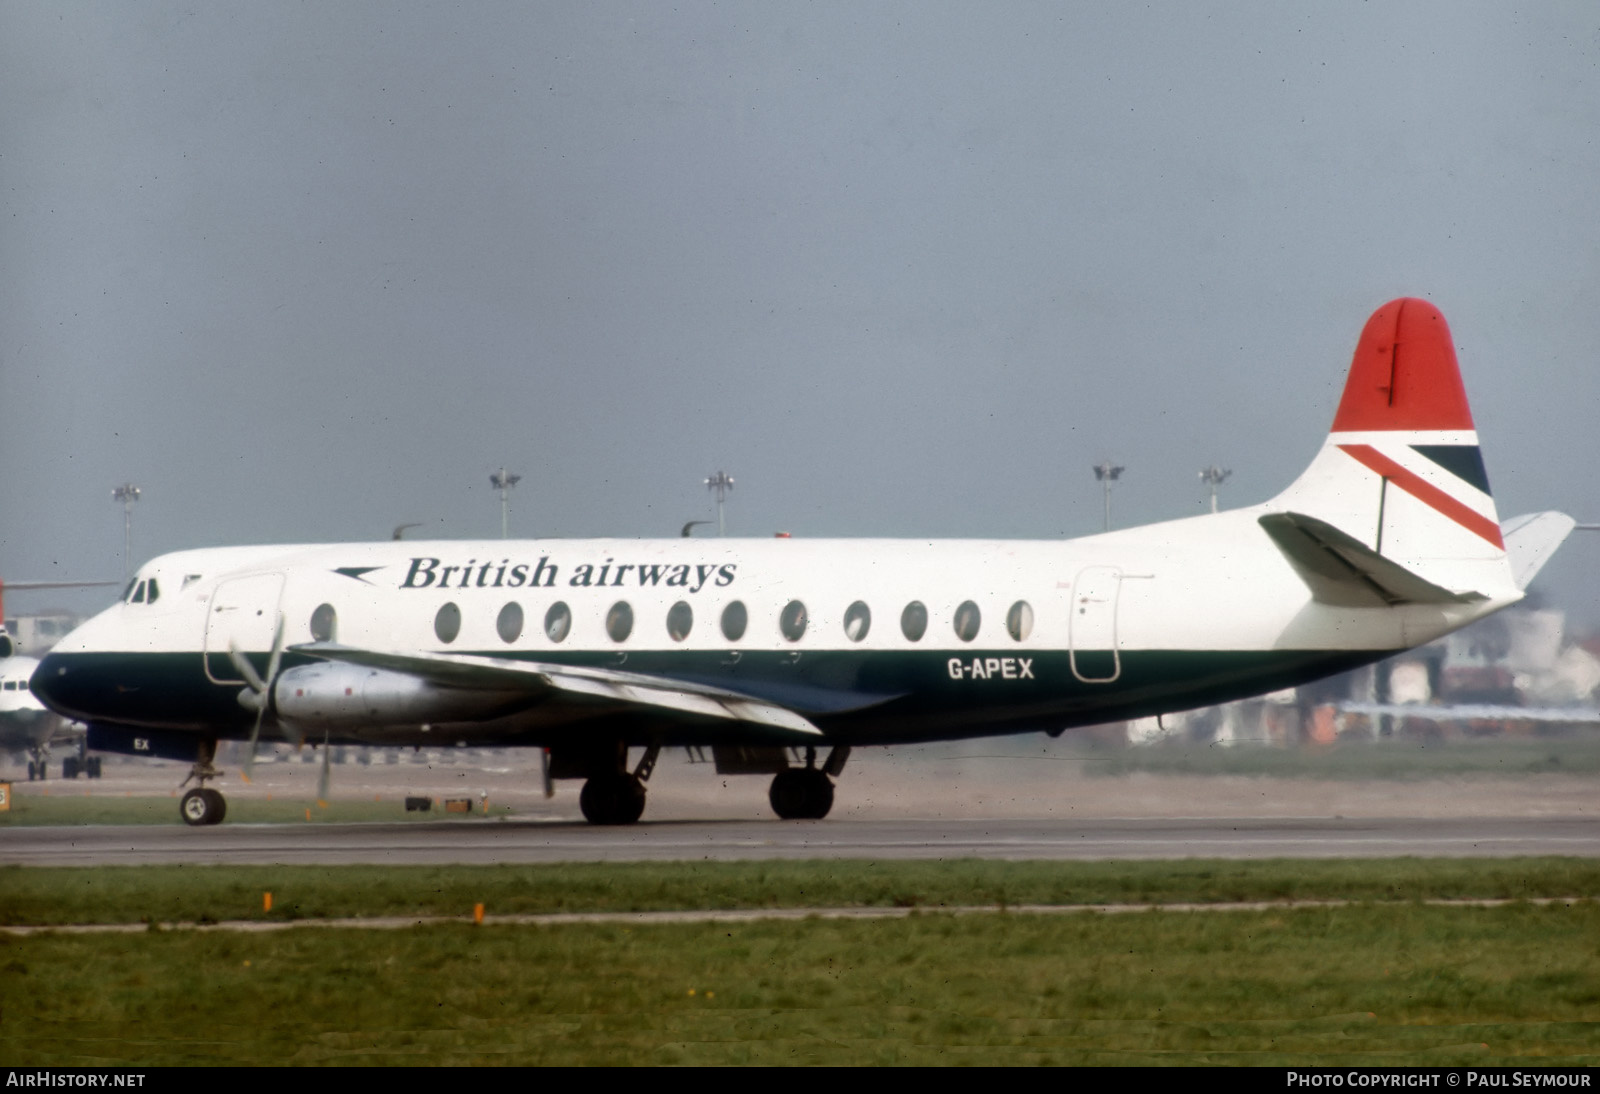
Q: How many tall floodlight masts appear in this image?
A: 5